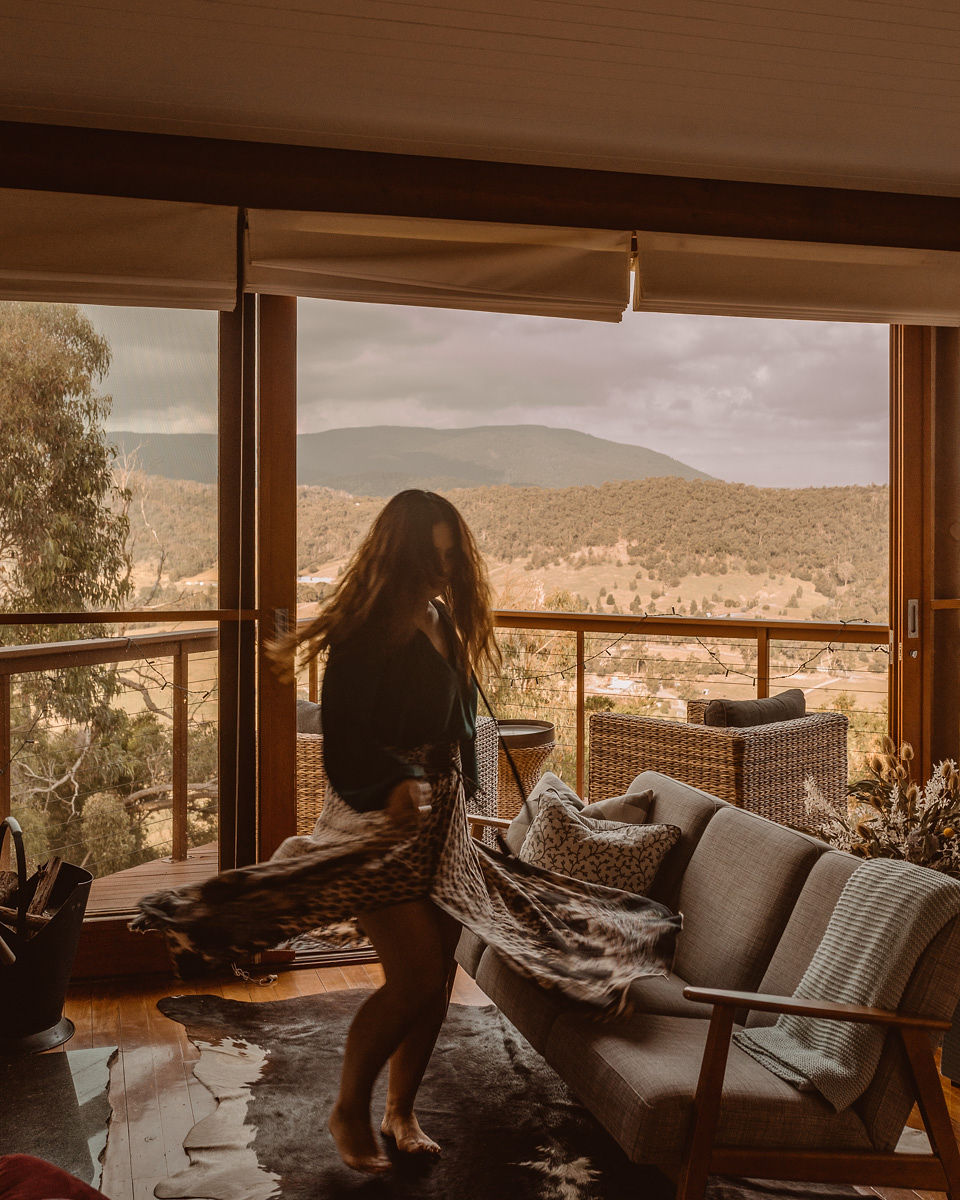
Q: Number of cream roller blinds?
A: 3